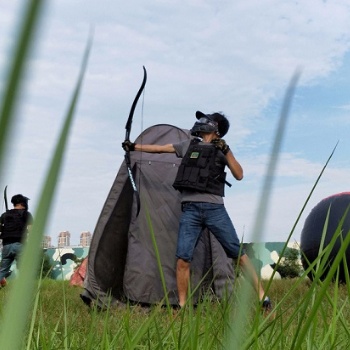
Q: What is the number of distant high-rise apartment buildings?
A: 3